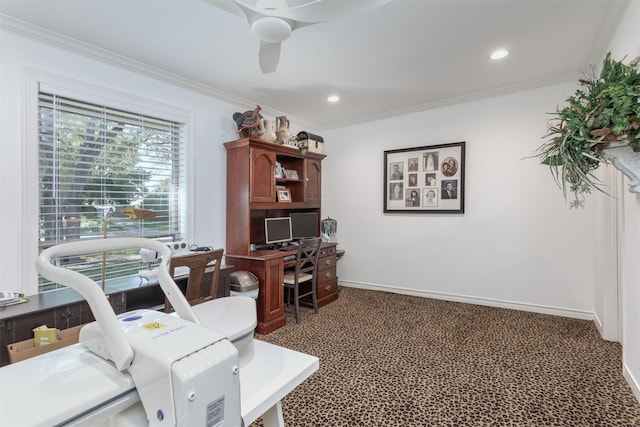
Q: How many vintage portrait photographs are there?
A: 10